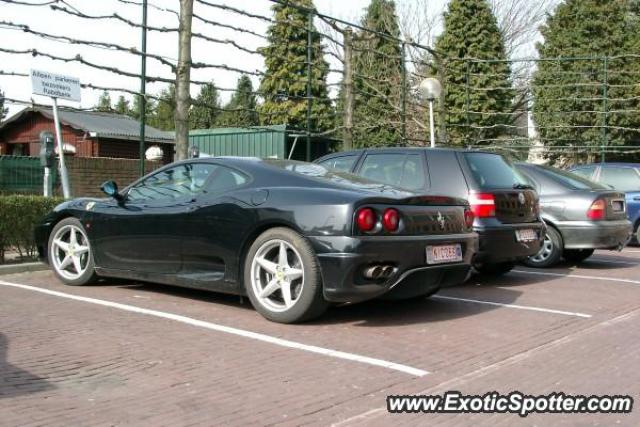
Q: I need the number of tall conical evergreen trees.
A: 4